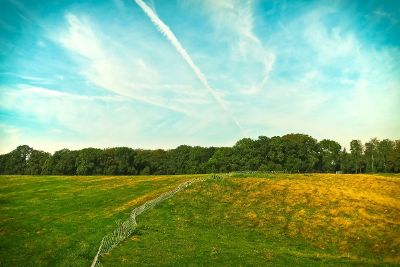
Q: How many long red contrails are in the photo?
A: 0